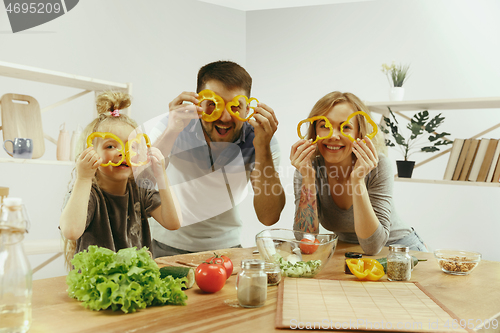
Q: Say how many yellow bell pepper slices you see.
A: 6